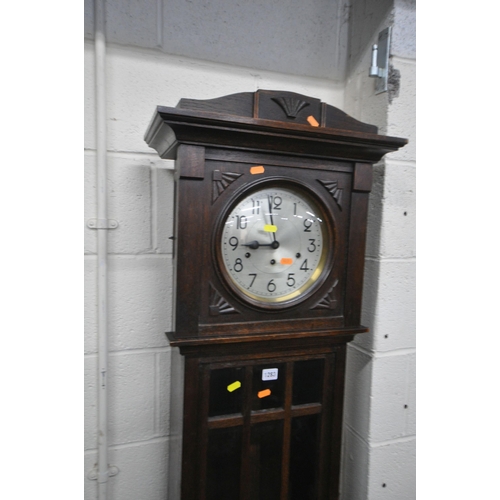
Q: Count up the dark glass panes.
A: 6